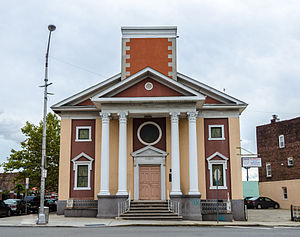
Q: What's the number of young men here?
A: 0